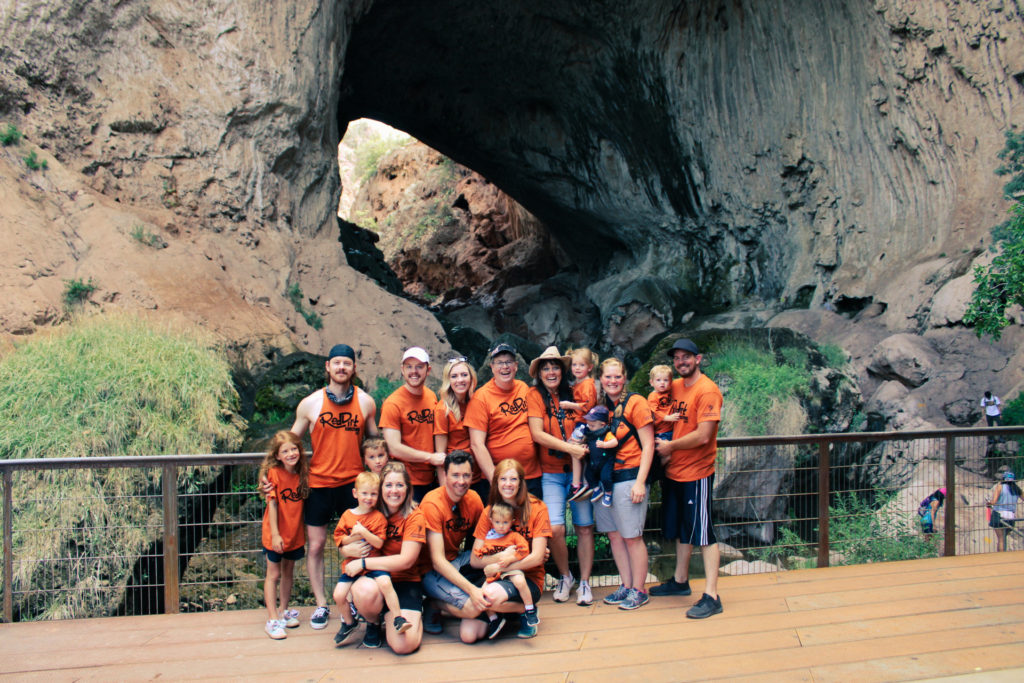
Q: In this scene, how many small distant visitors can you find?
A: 3